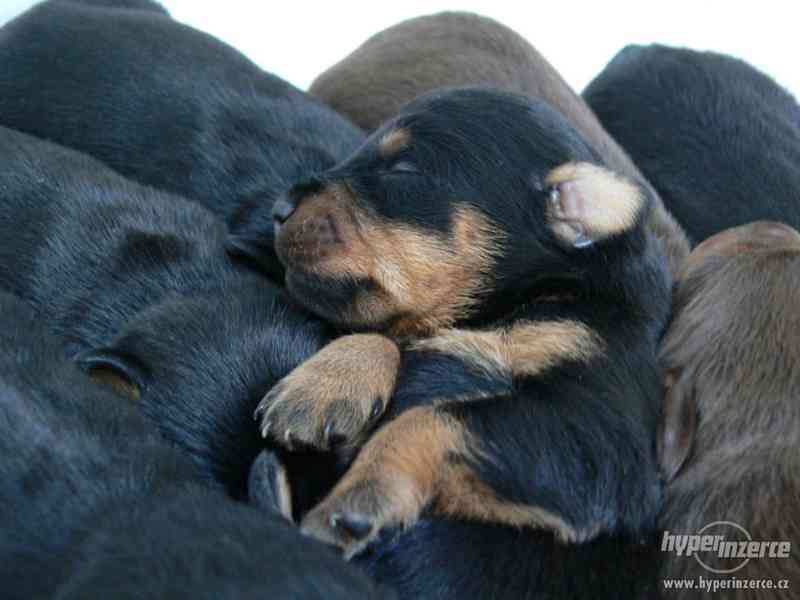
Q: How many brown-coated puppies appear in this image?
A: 2